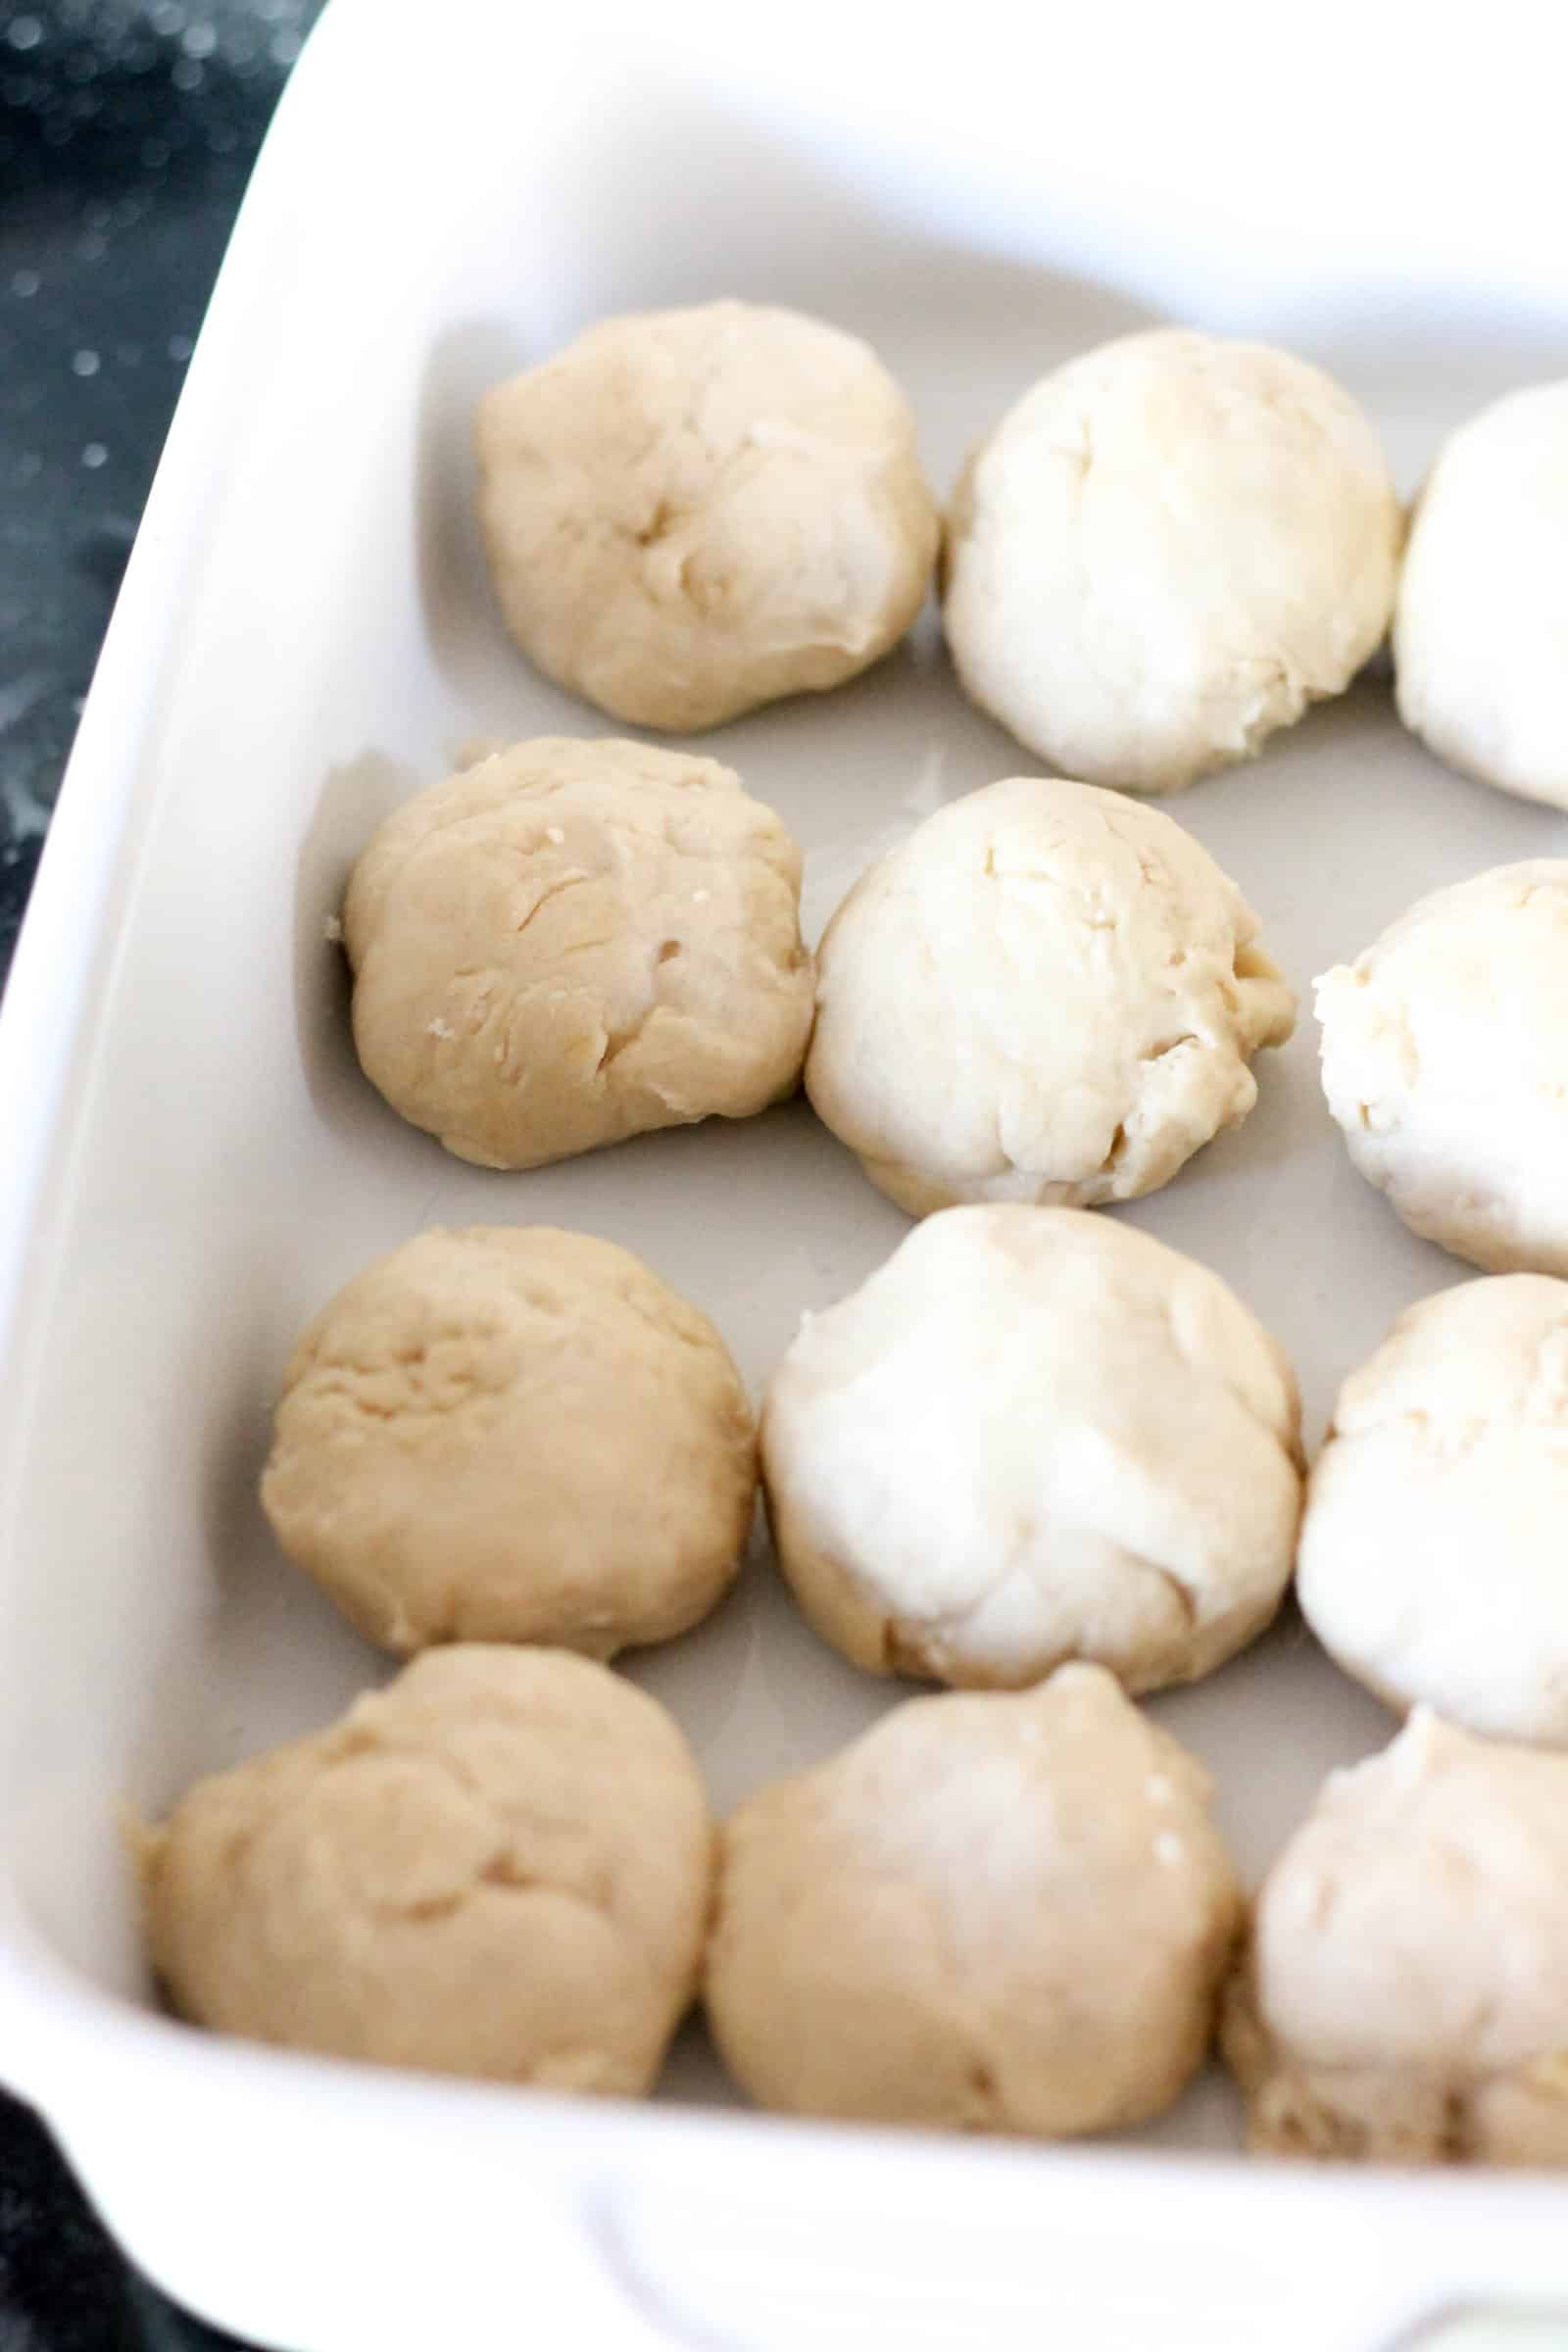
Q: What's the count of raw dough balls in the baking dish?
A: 12